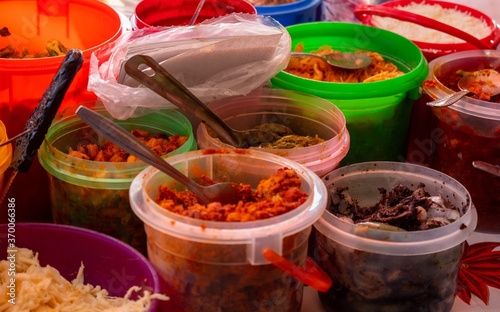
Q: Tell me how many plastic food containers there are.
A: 12